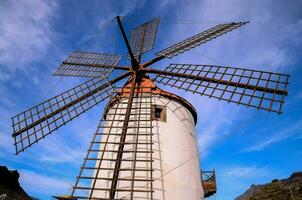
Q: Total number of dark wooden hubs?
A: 1